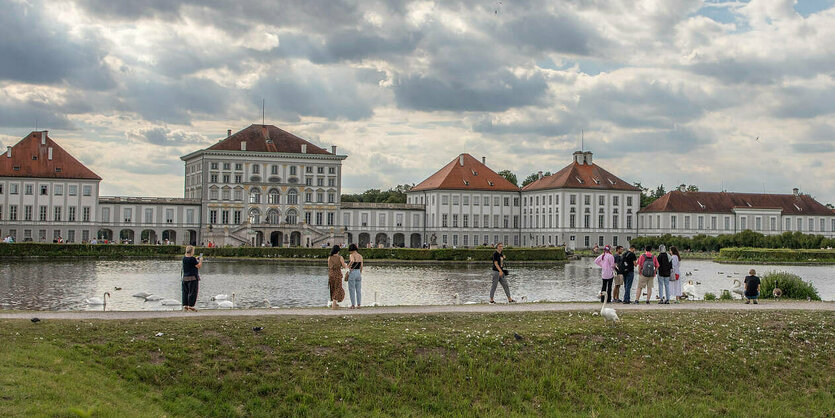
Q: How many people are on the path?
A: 11